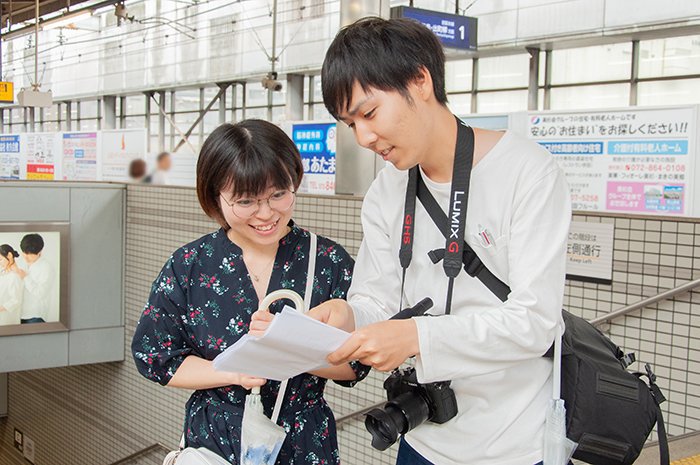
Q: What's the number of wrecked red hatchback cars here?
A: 0